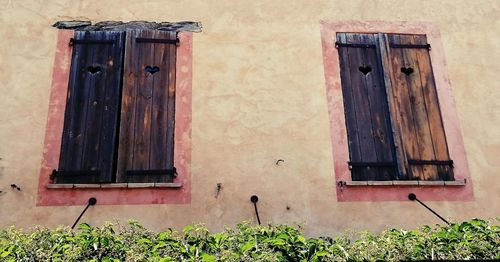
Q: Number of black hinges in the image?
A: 8